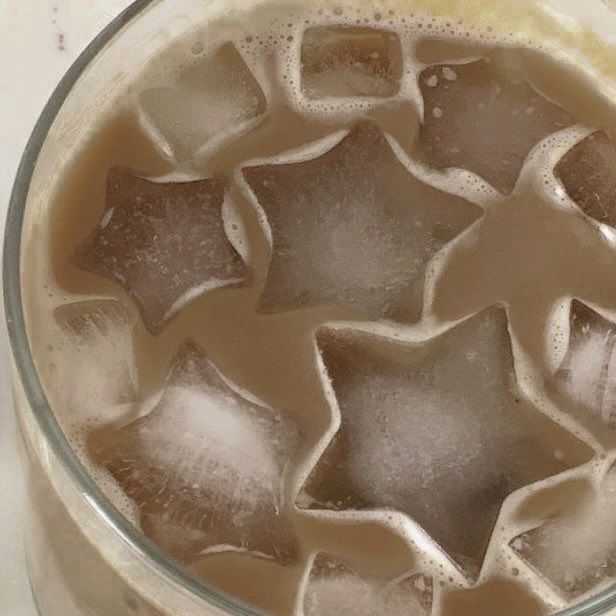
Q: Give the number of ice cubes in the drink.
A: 12